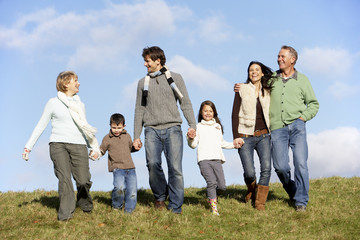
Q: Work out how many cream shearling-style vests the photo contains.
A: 1